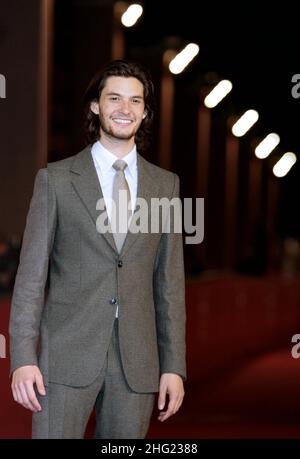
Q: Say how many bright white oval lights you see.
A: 6